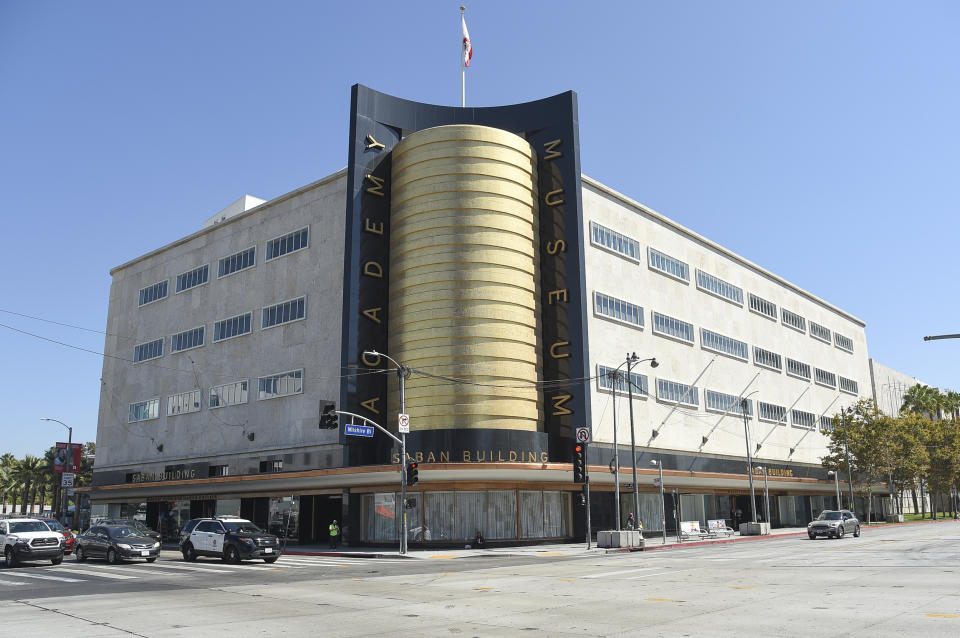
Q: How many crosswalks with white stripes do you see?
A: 1